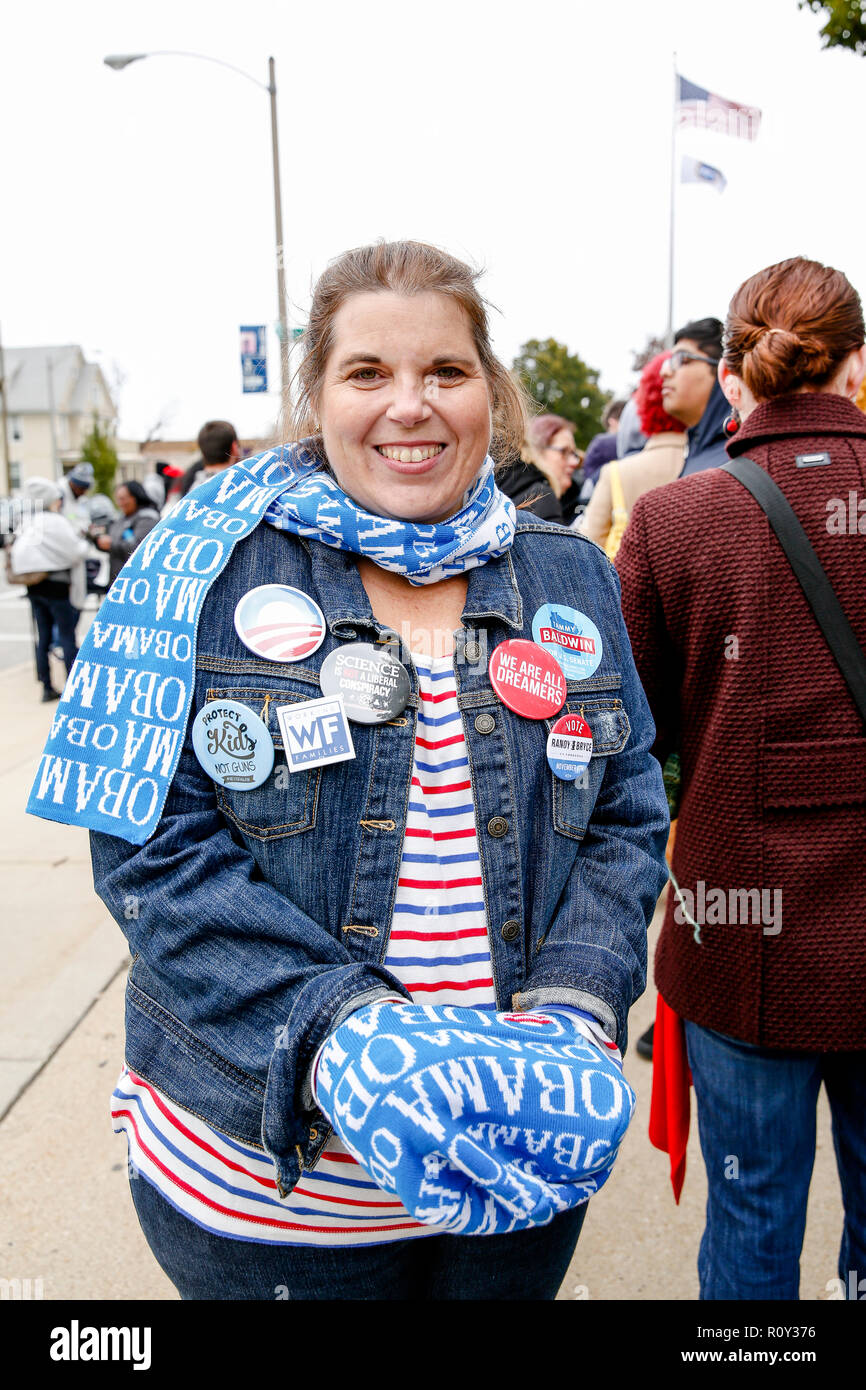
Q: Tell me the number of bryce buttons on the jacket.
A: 1